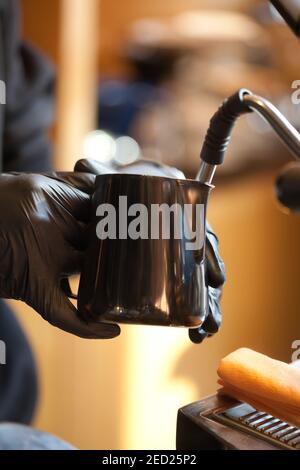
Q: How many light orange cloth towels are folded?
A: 1